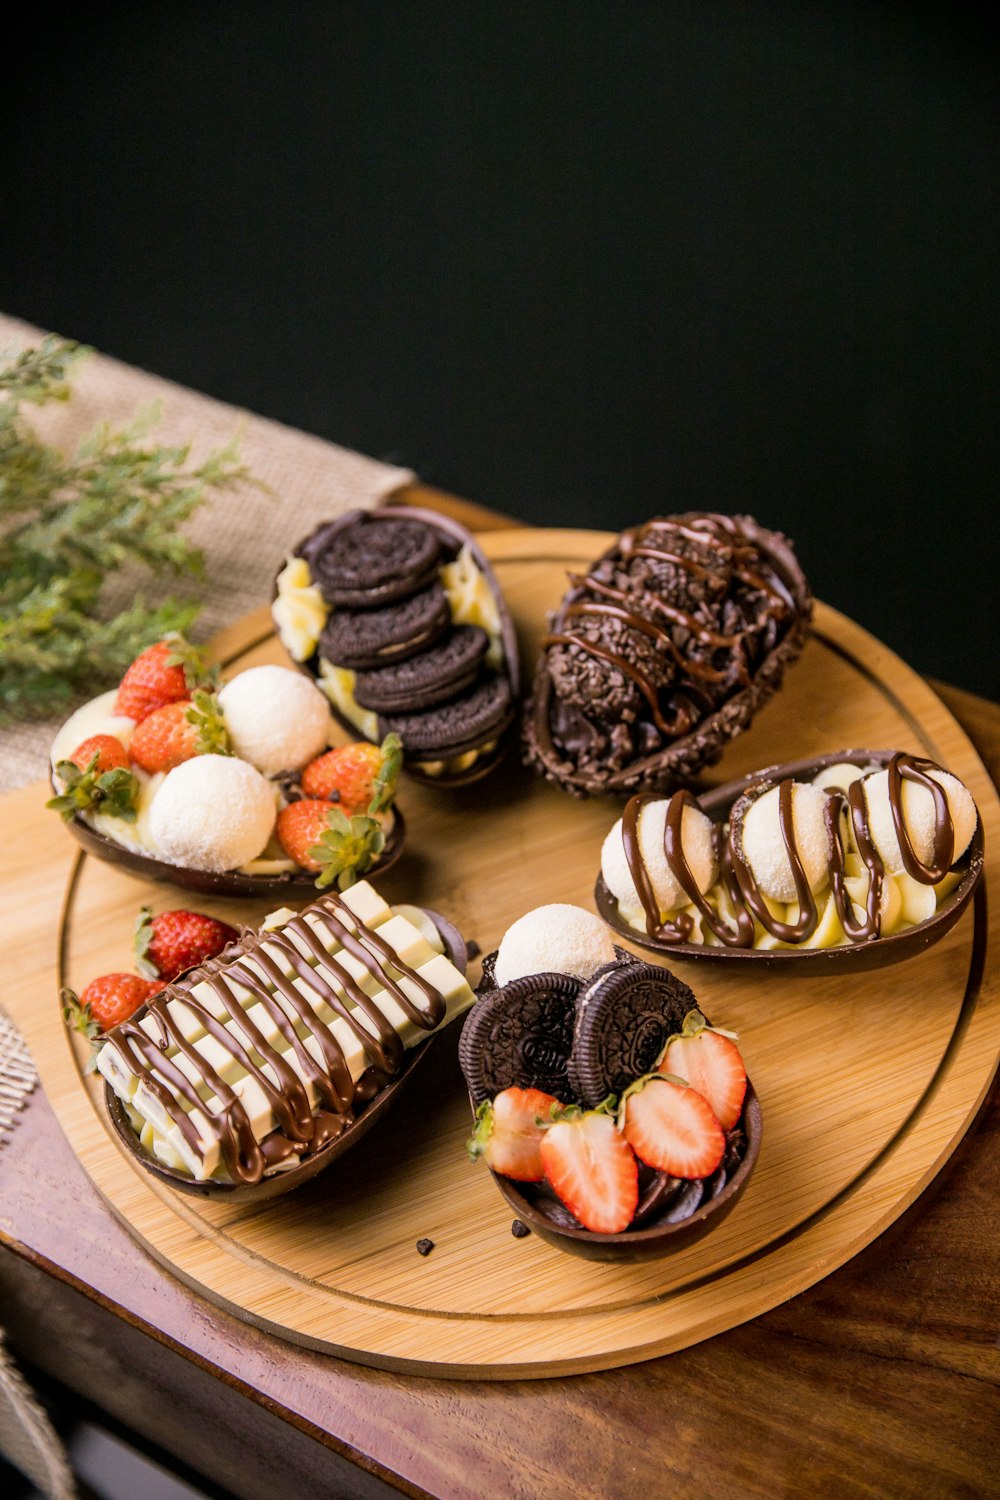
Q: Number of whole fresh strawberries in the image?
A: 7